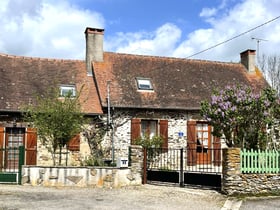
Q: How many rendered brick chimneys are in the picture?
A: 2